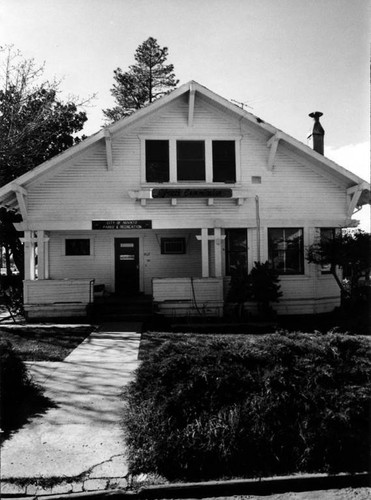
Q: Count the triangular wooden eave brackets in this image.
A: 5